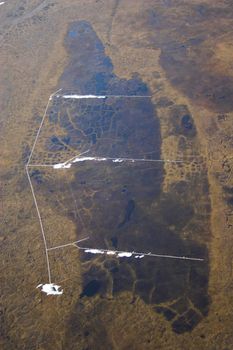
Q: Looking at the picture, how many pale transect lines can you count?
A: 3